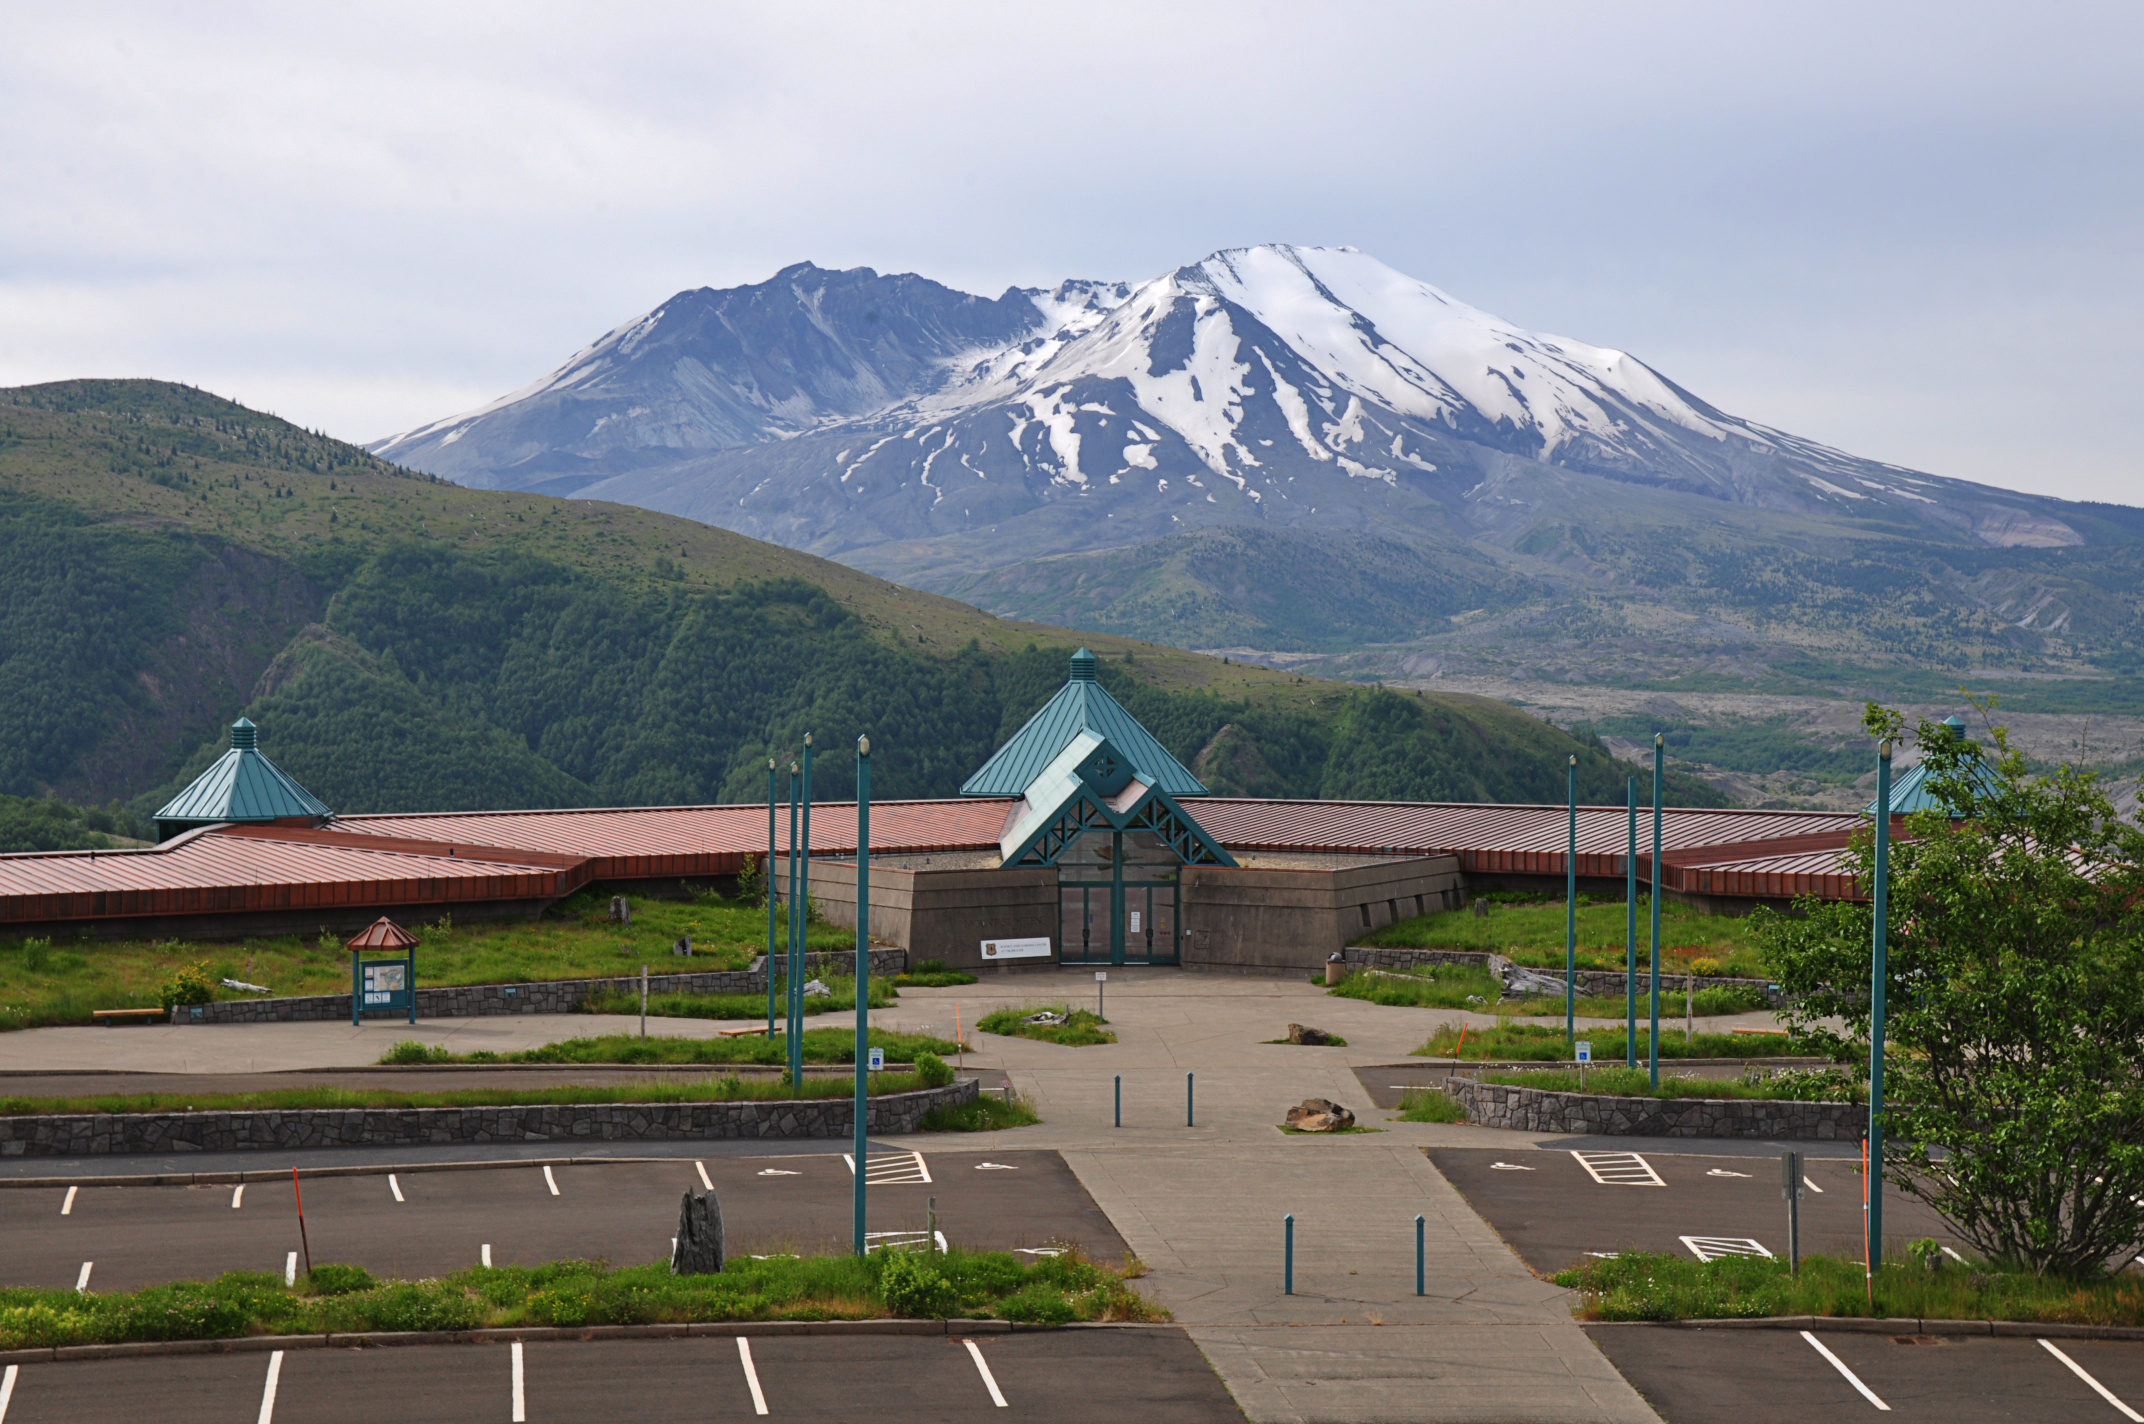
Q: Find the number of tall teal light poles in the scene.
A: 8